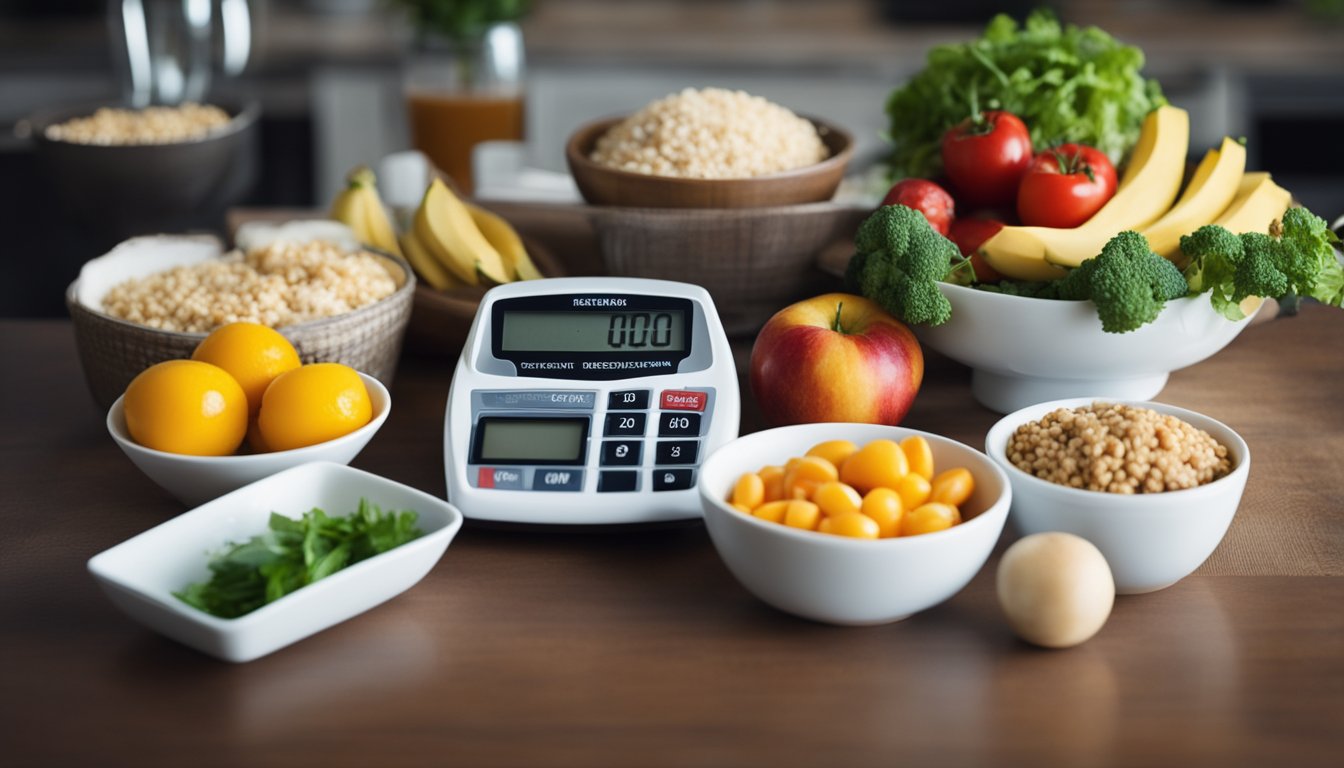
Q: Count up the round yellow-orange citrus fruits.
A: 3